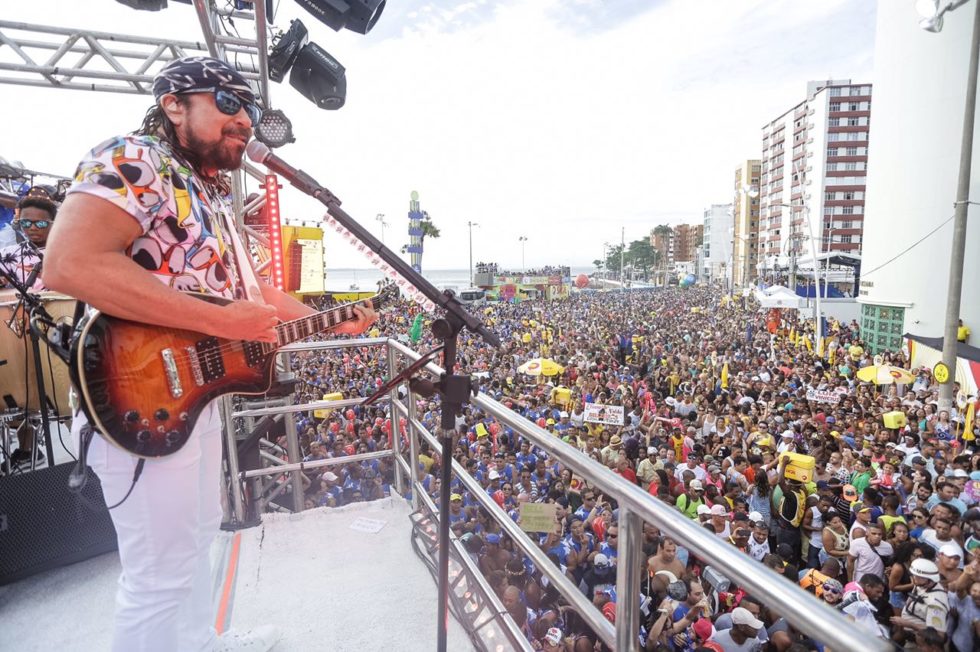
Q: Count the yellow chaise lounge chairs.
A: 0